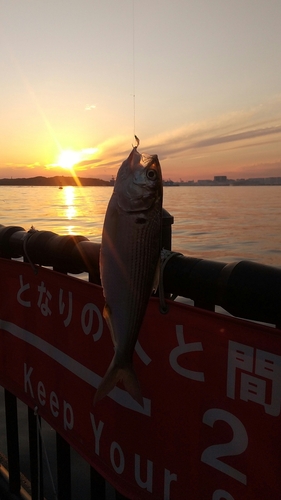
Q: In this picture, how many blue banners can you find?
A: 0